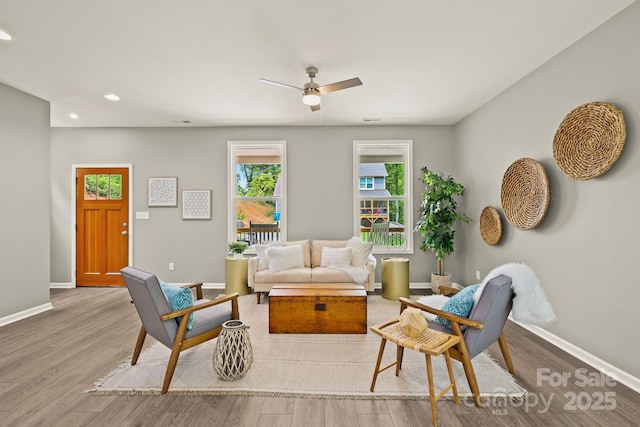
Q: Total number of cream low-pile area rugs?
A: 1